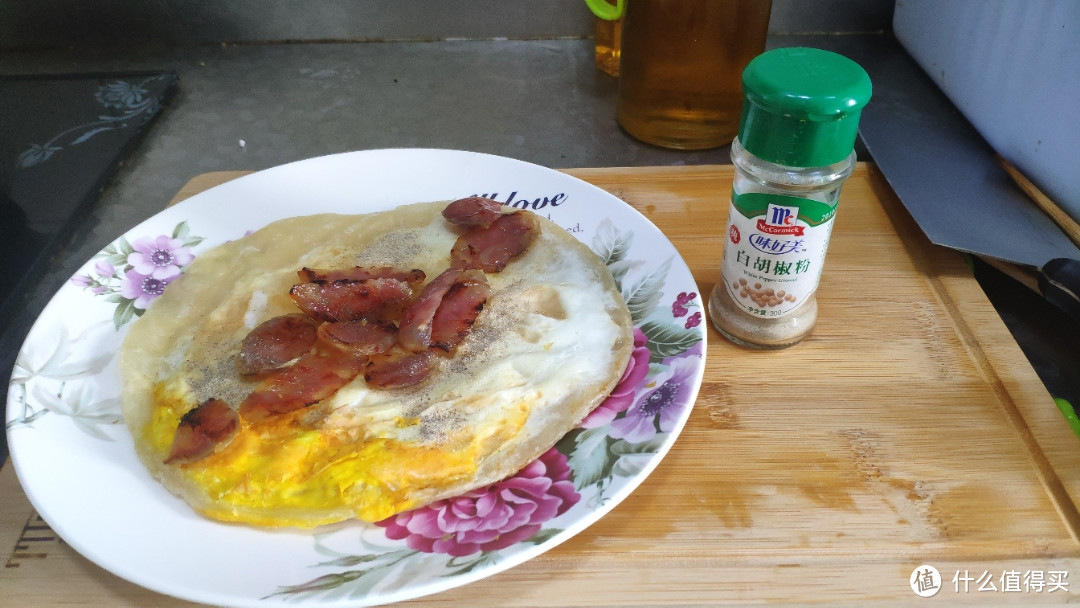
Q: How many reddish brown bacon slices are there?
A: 11